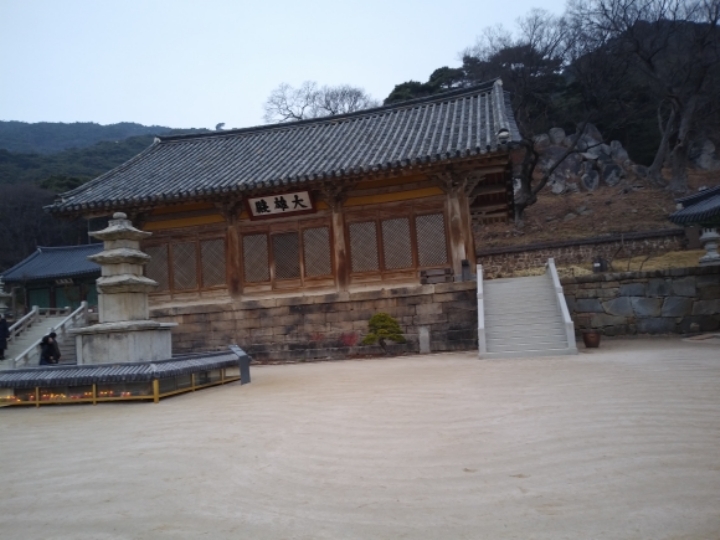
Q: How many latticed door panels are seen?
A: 9